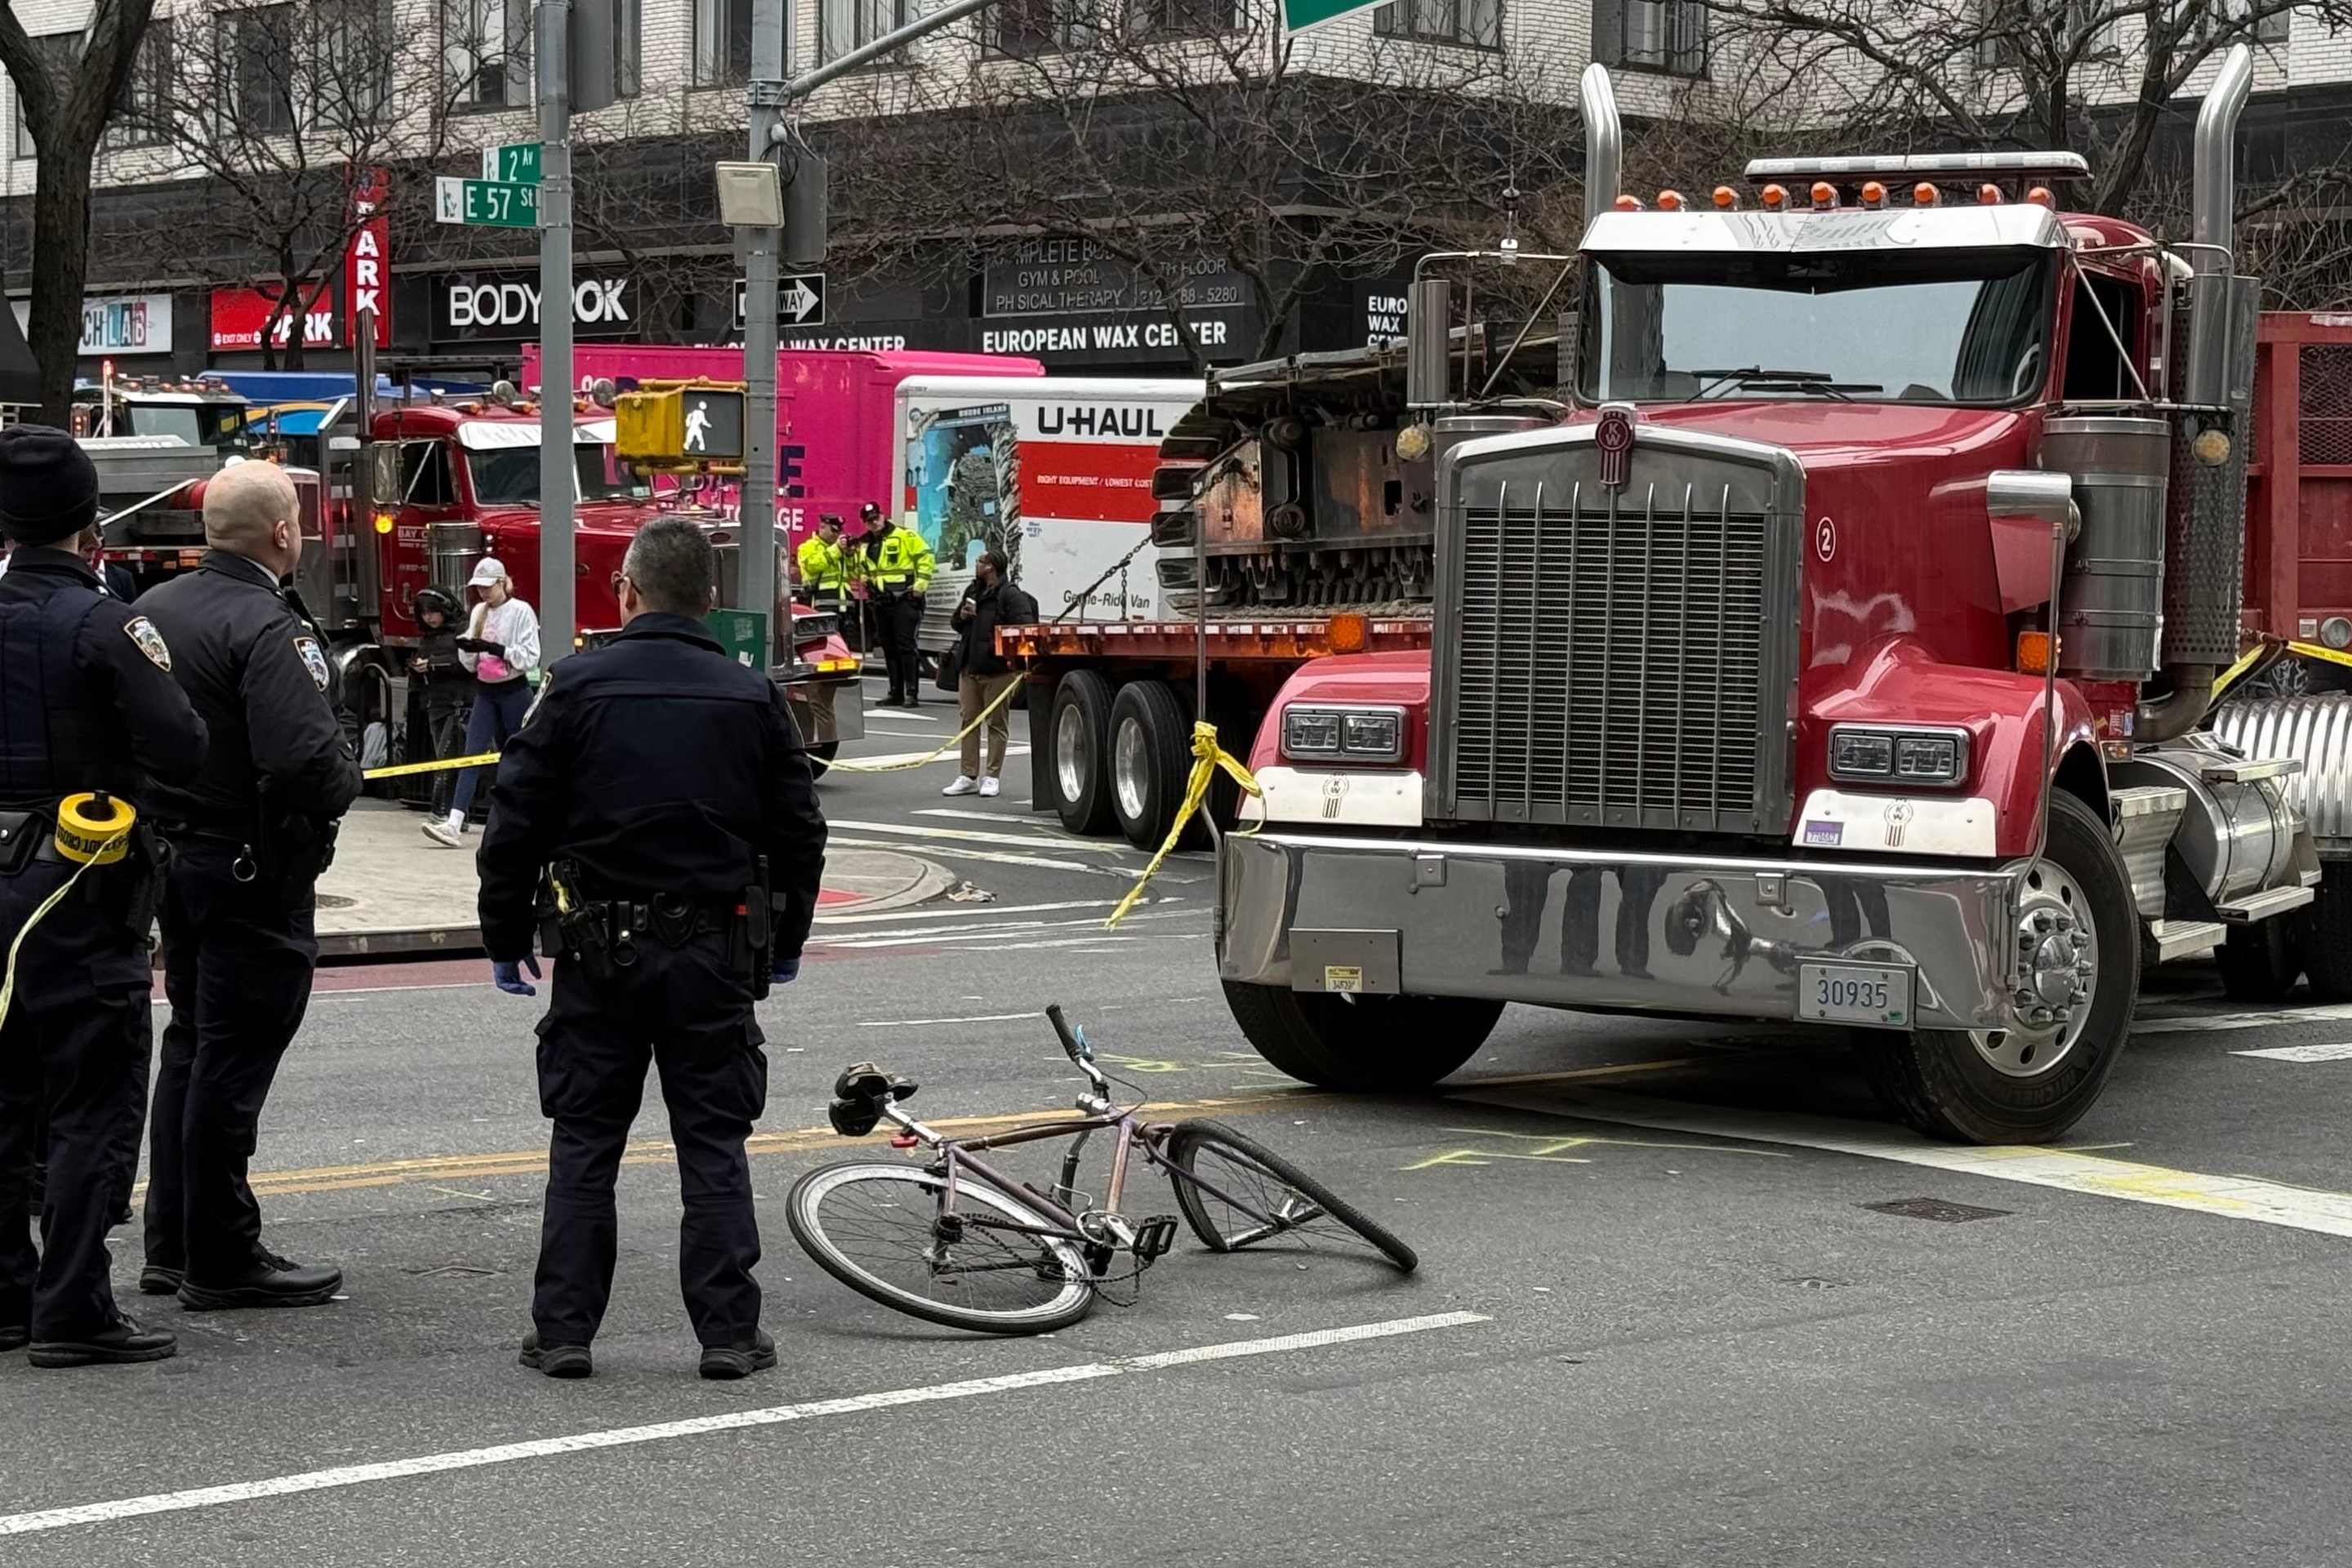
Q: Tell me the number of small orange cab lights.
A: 9